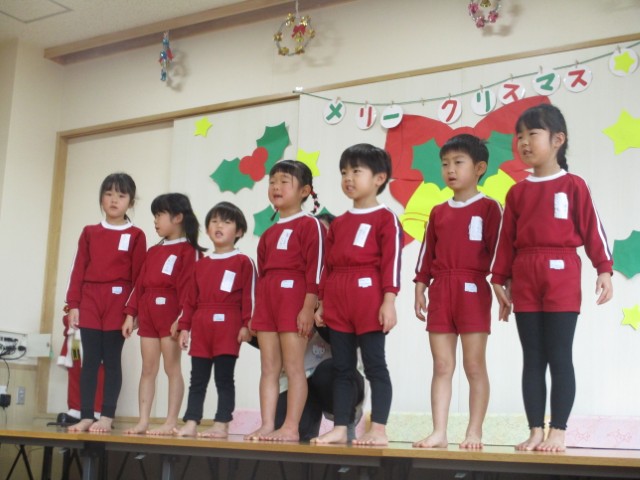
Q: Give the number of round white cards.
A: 9